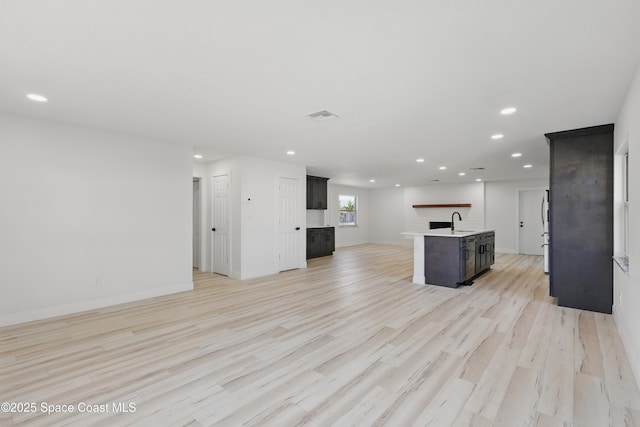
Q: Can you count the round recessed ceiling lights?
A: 13